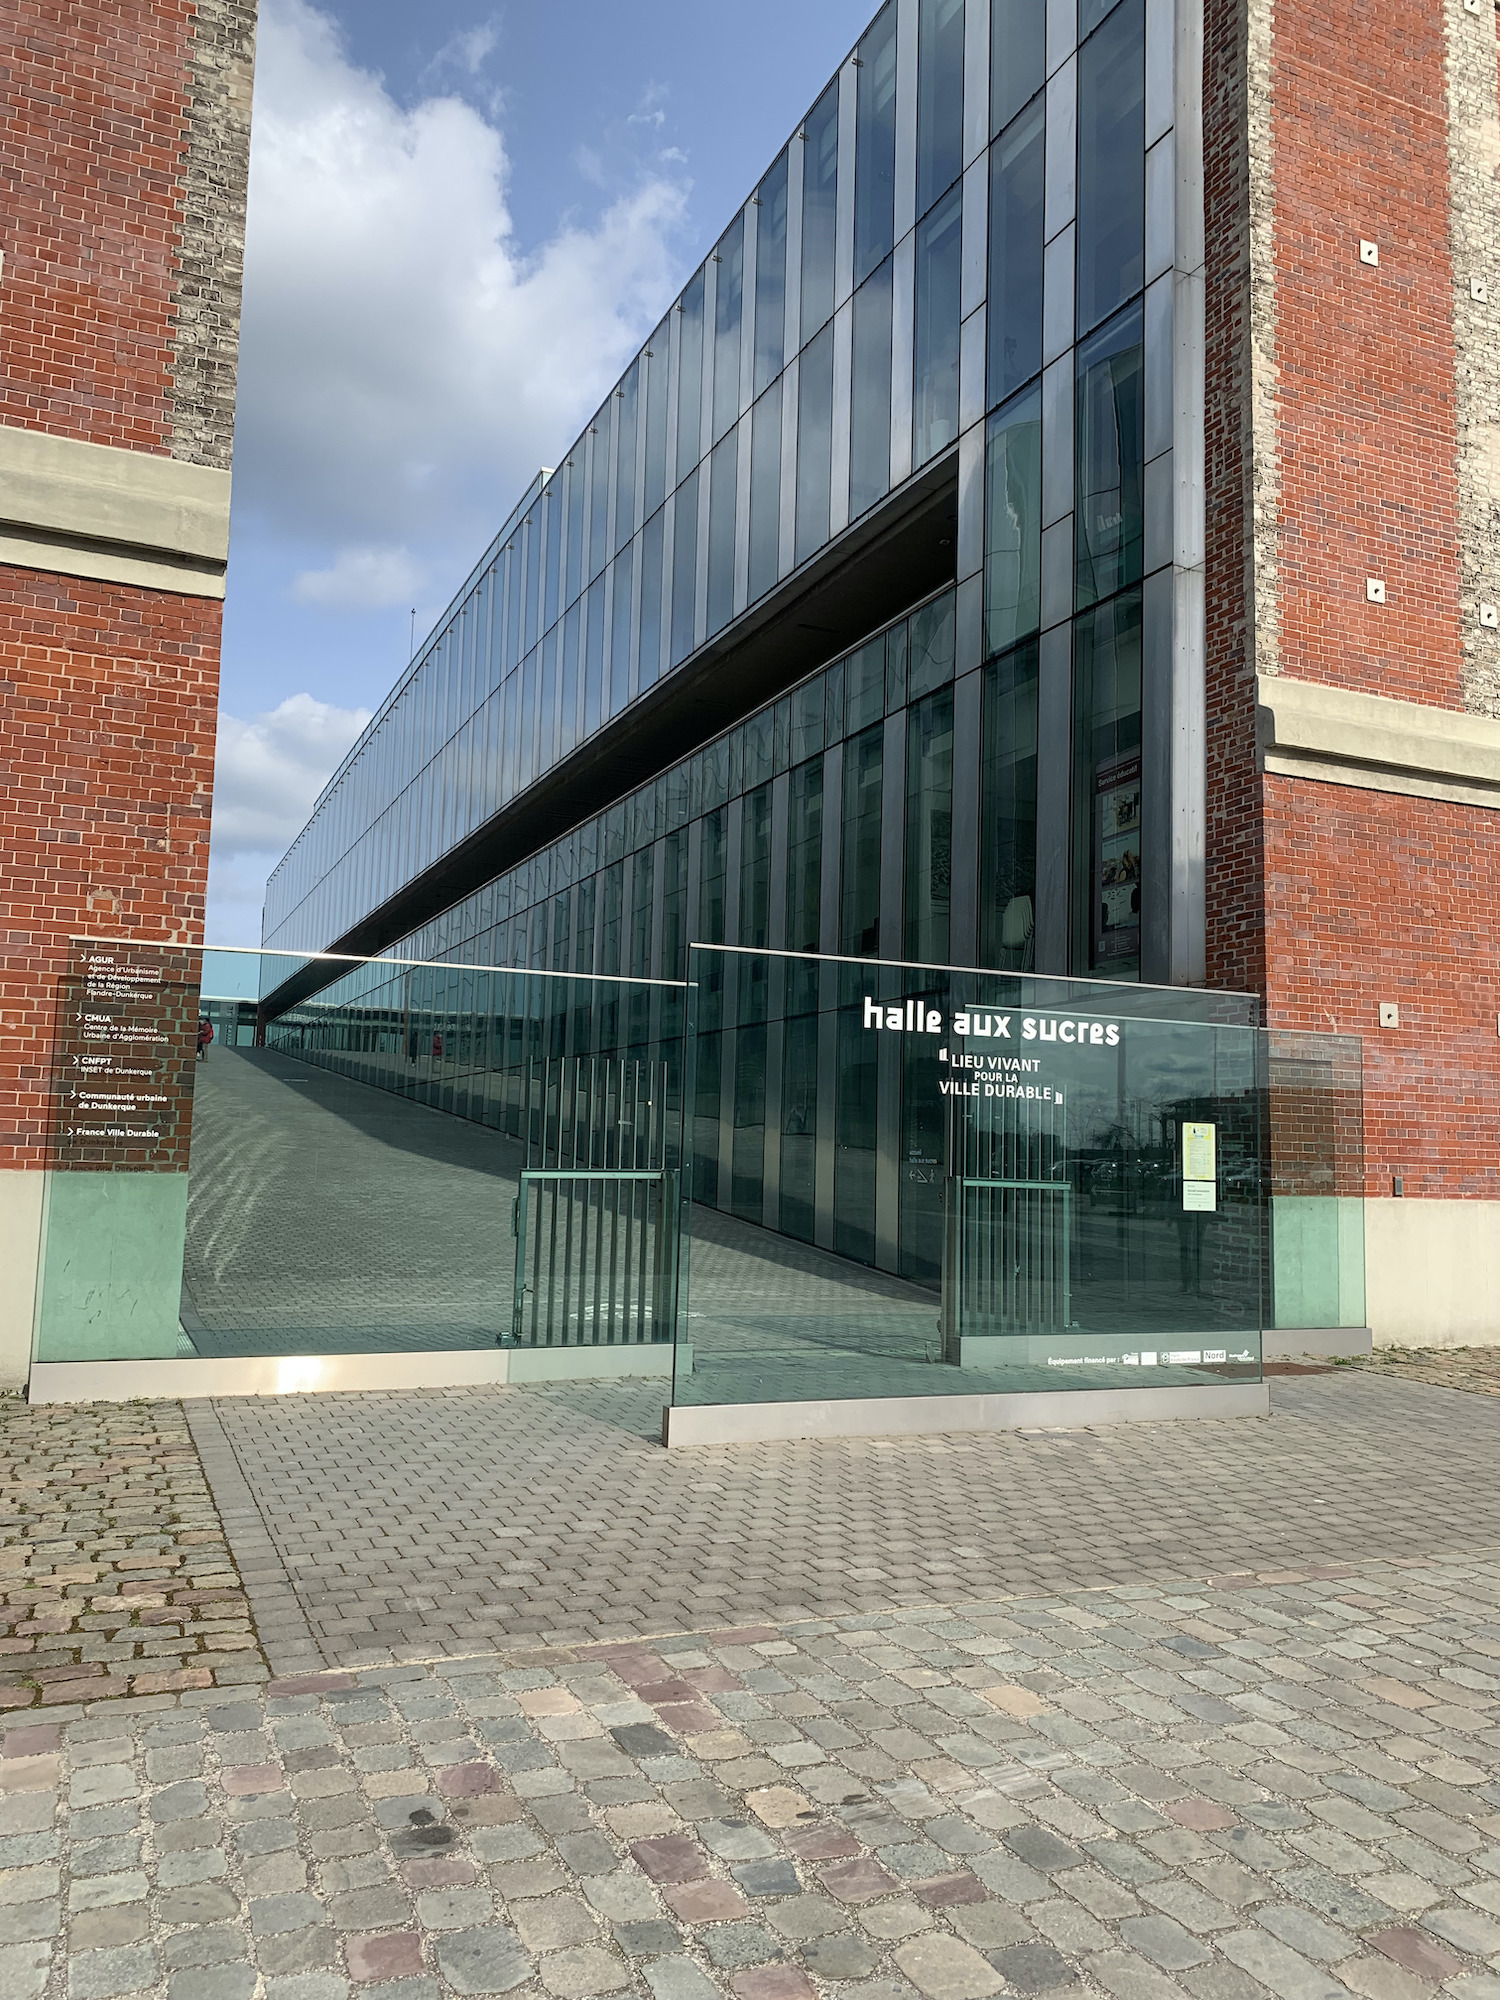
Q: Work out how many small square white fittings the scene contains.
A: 6